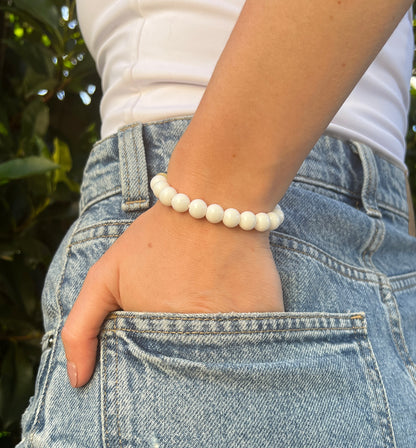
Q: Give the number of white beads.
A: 12